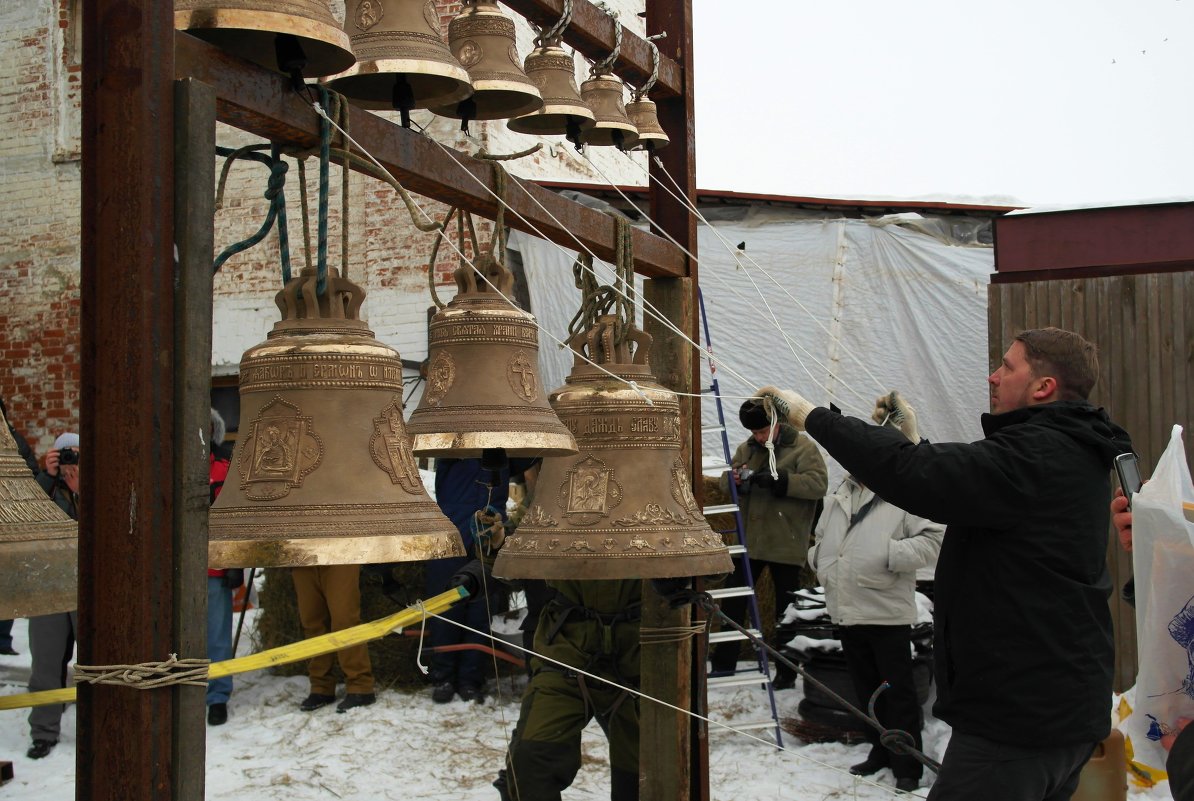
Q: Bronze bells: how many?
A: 10